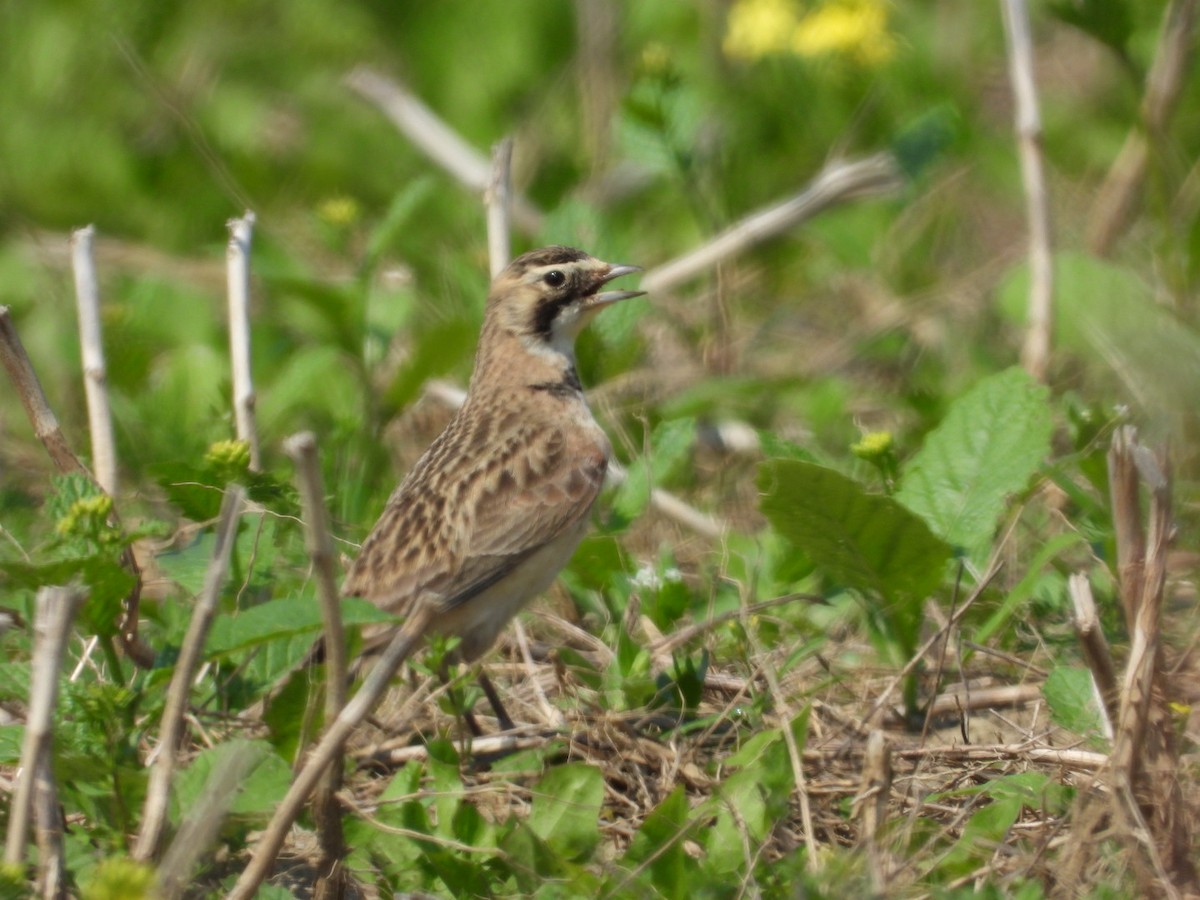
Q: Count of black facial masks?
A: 1